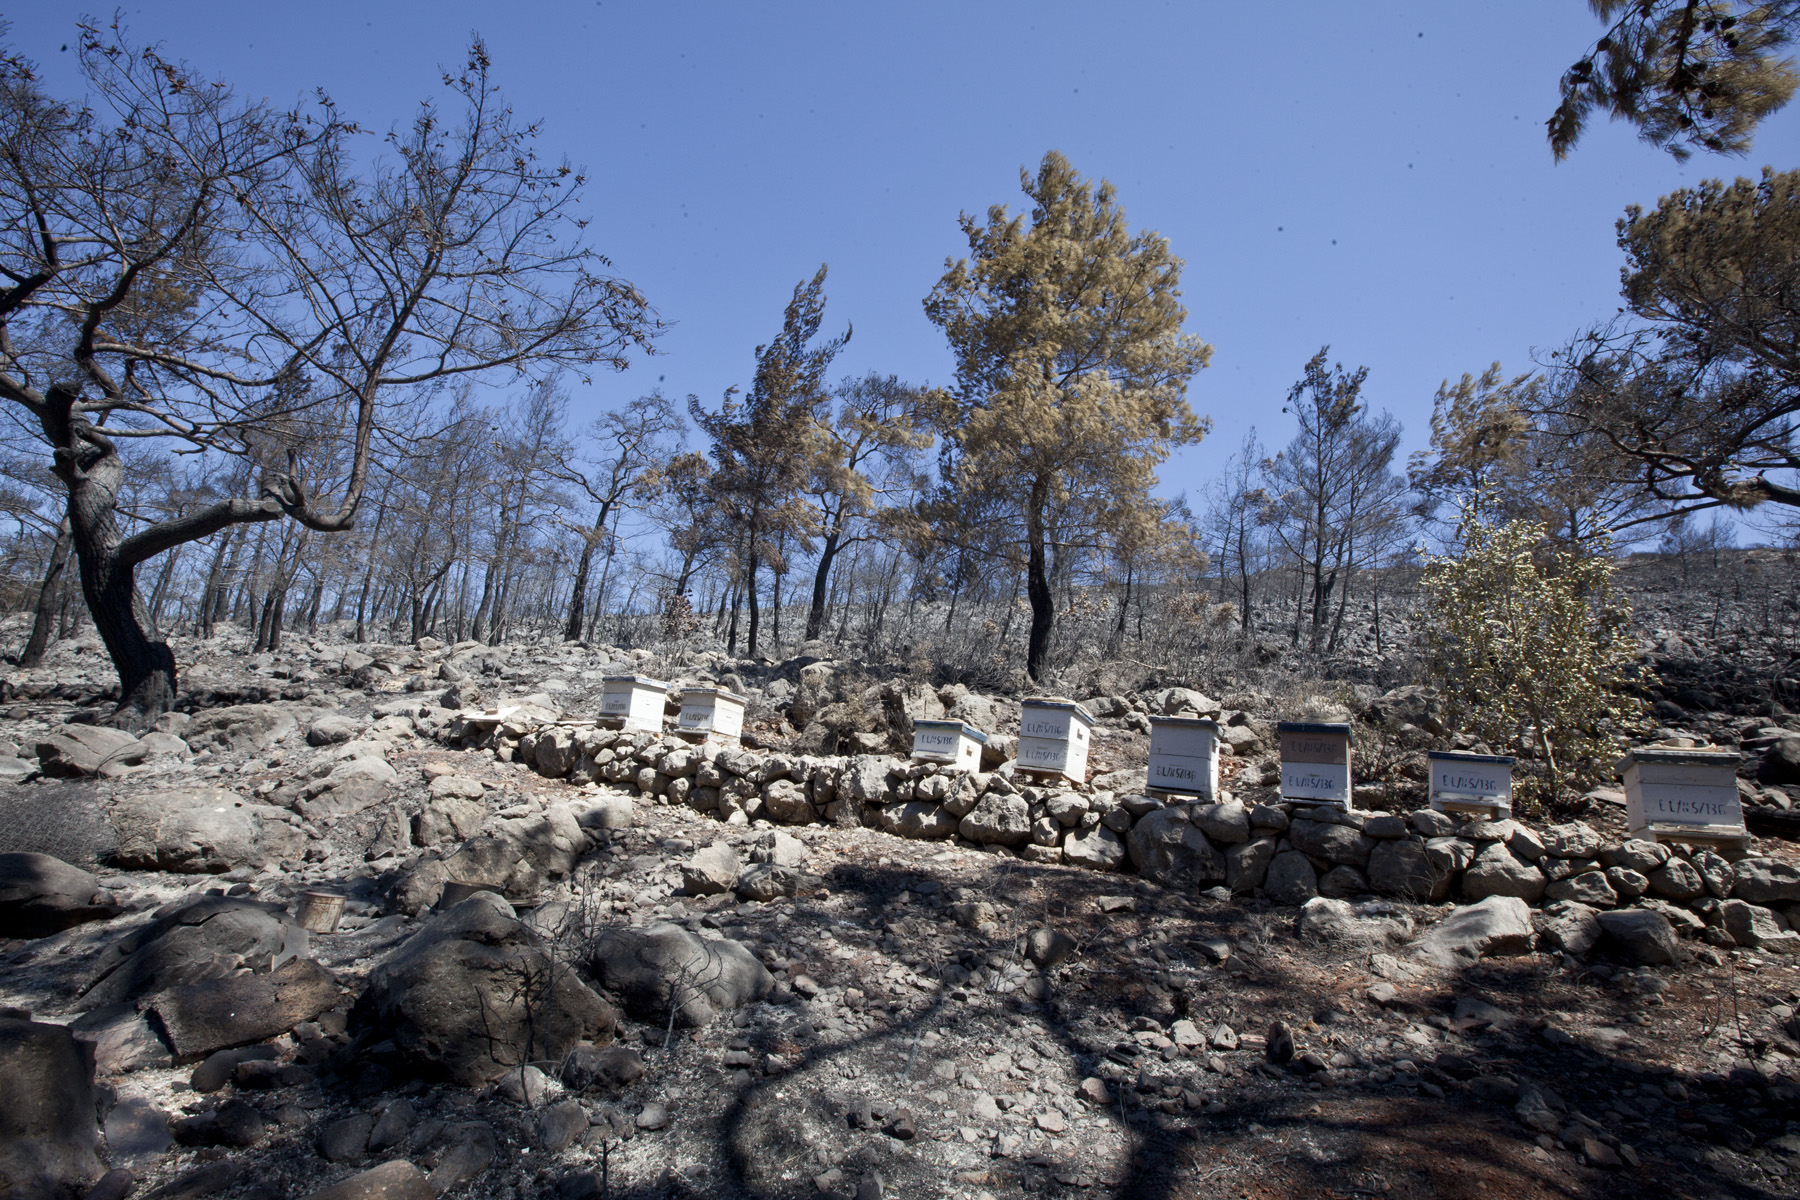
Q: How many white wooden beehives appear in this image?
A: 8